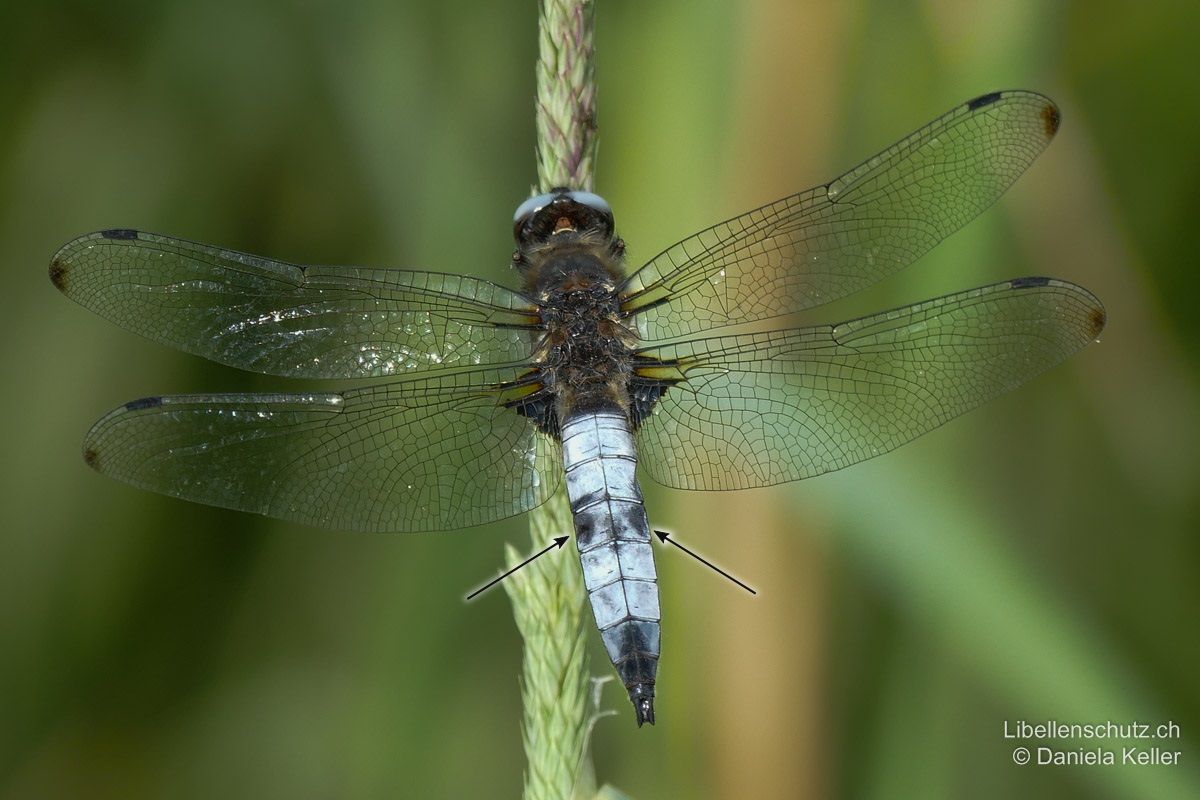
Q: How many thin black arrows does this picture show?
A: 2